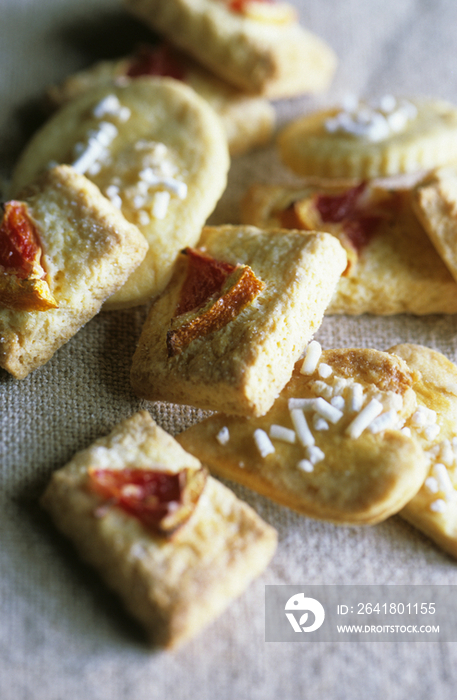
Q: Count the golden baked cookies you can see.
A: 11